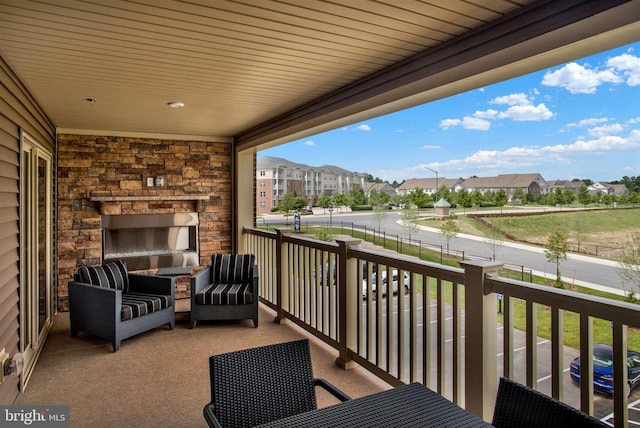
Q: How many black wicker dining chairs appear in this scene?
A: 2